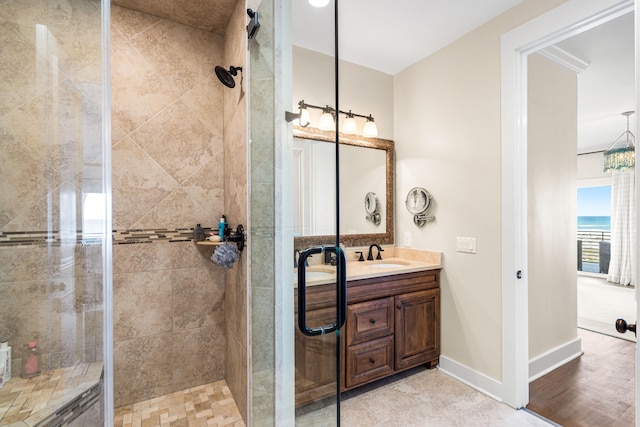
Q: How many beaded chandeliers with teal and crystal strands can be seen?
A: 1